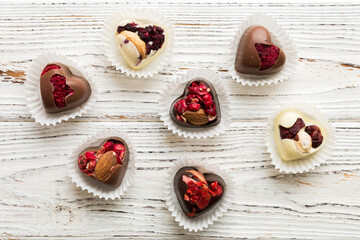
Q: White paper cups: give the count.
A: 7